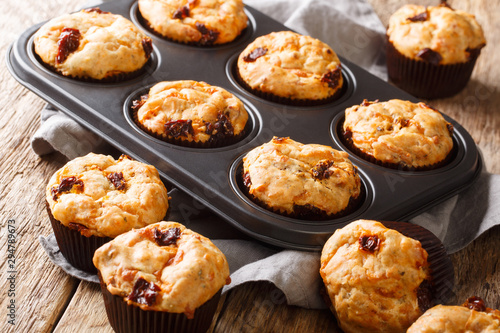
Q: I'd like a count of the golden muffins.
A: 11